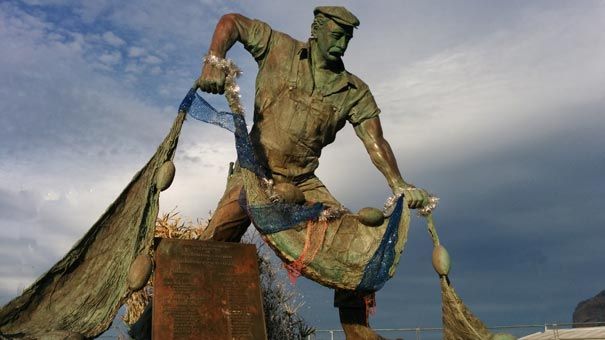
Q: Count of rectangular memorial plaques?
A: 1